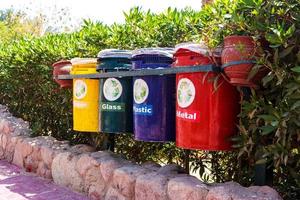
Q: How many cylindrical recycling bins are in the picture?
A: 4